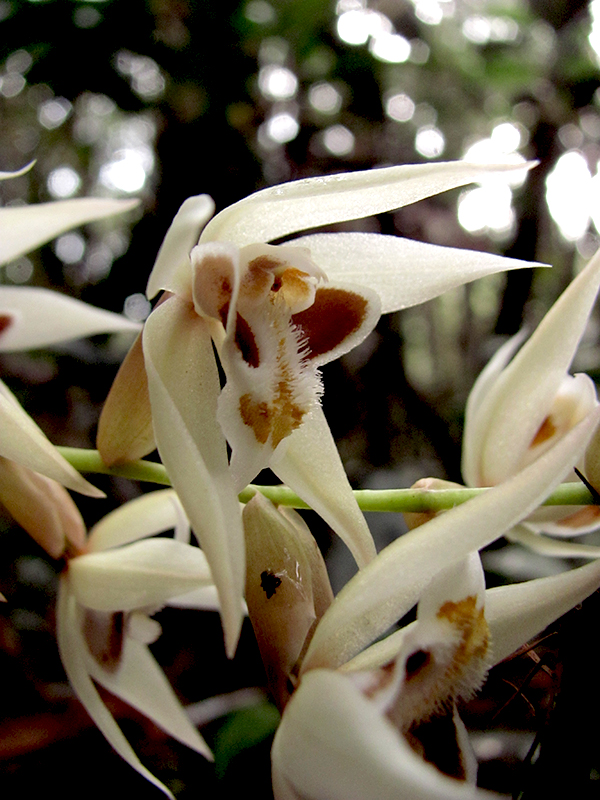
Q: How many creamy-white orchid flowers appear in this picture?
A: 5